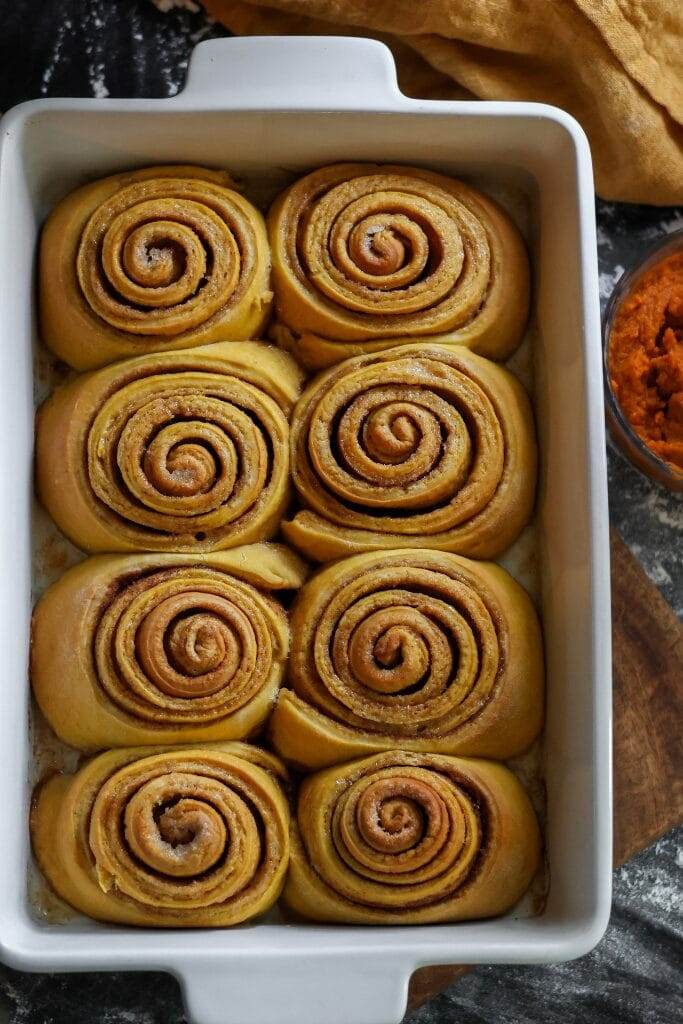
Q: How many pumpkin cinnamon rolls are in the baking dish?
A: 8